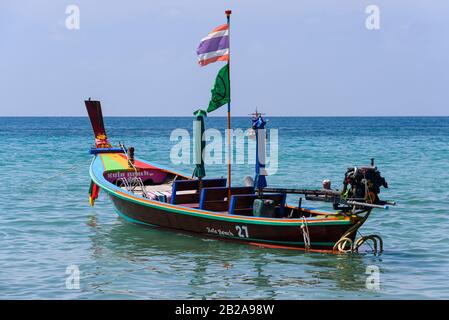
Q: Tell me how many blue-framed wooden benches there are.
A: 3